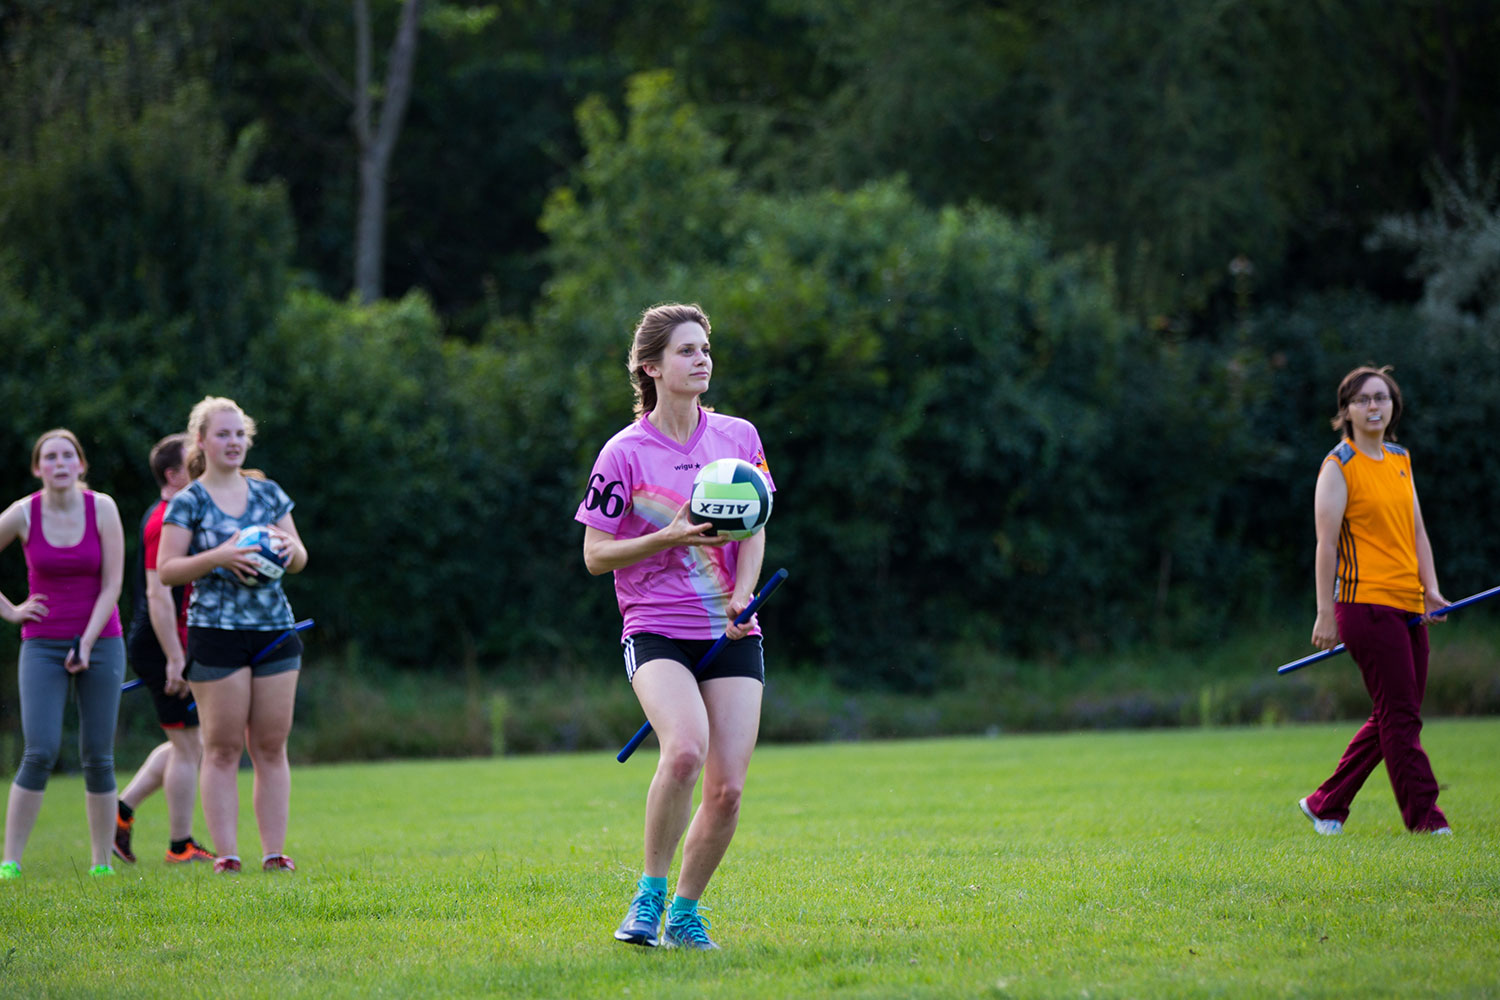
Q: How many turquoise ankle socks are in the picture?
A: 2